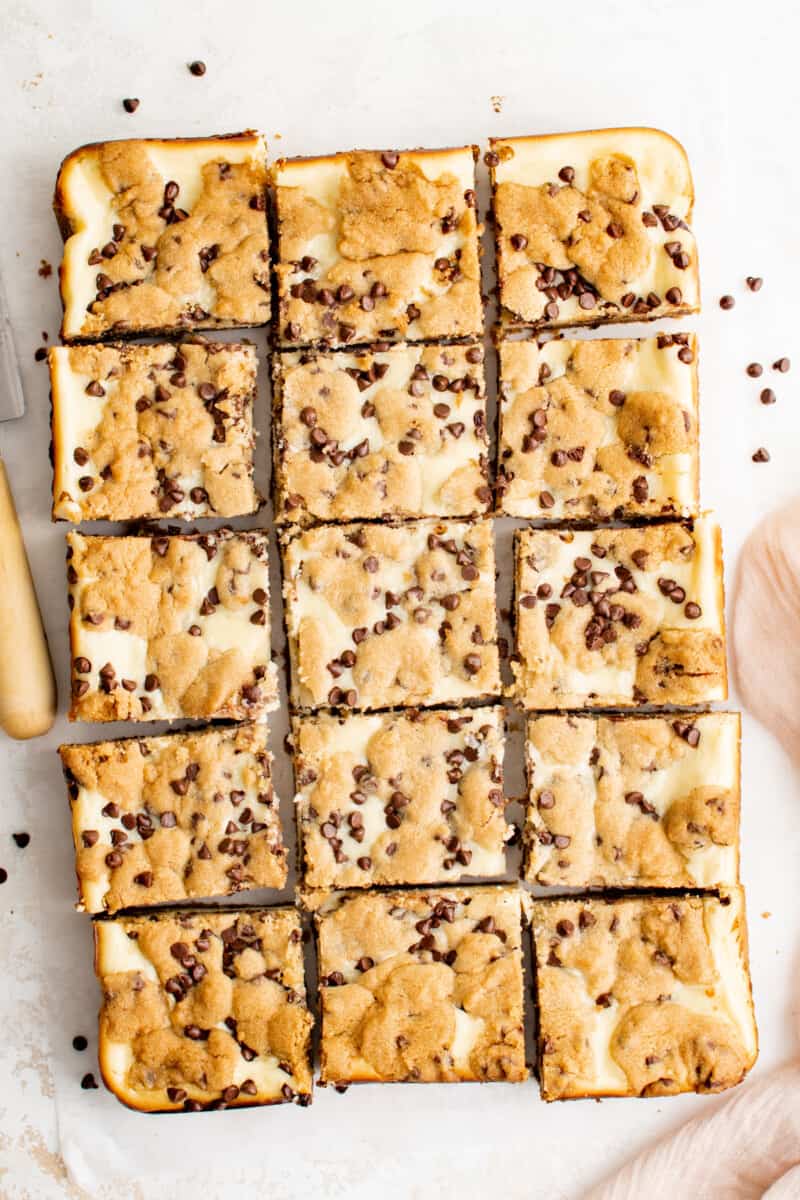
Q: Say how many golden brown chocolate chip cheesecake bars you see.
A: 15